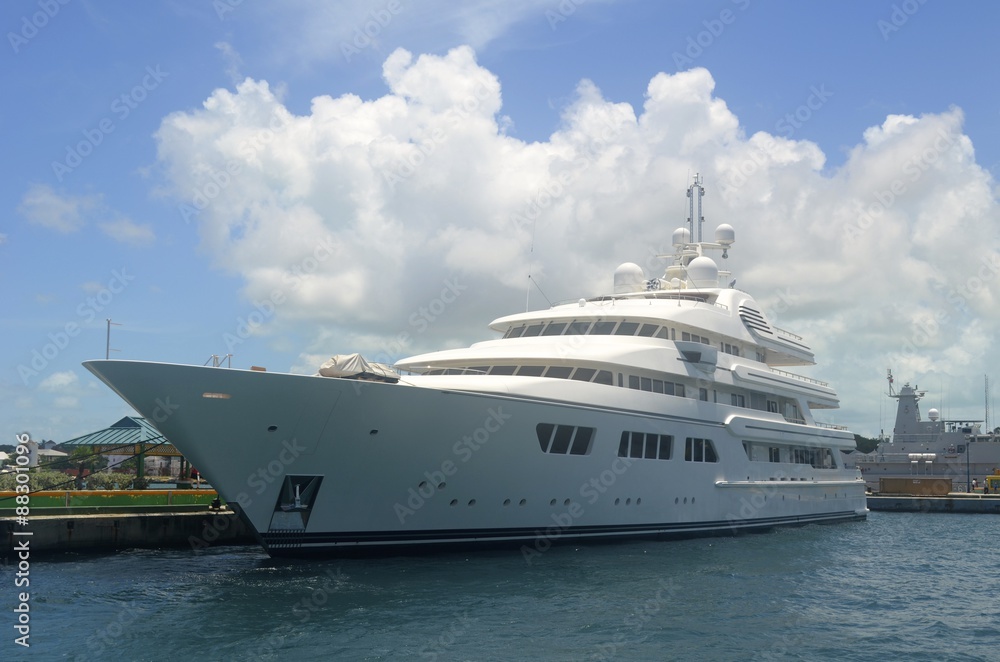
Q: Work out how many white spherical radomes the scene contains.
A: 5